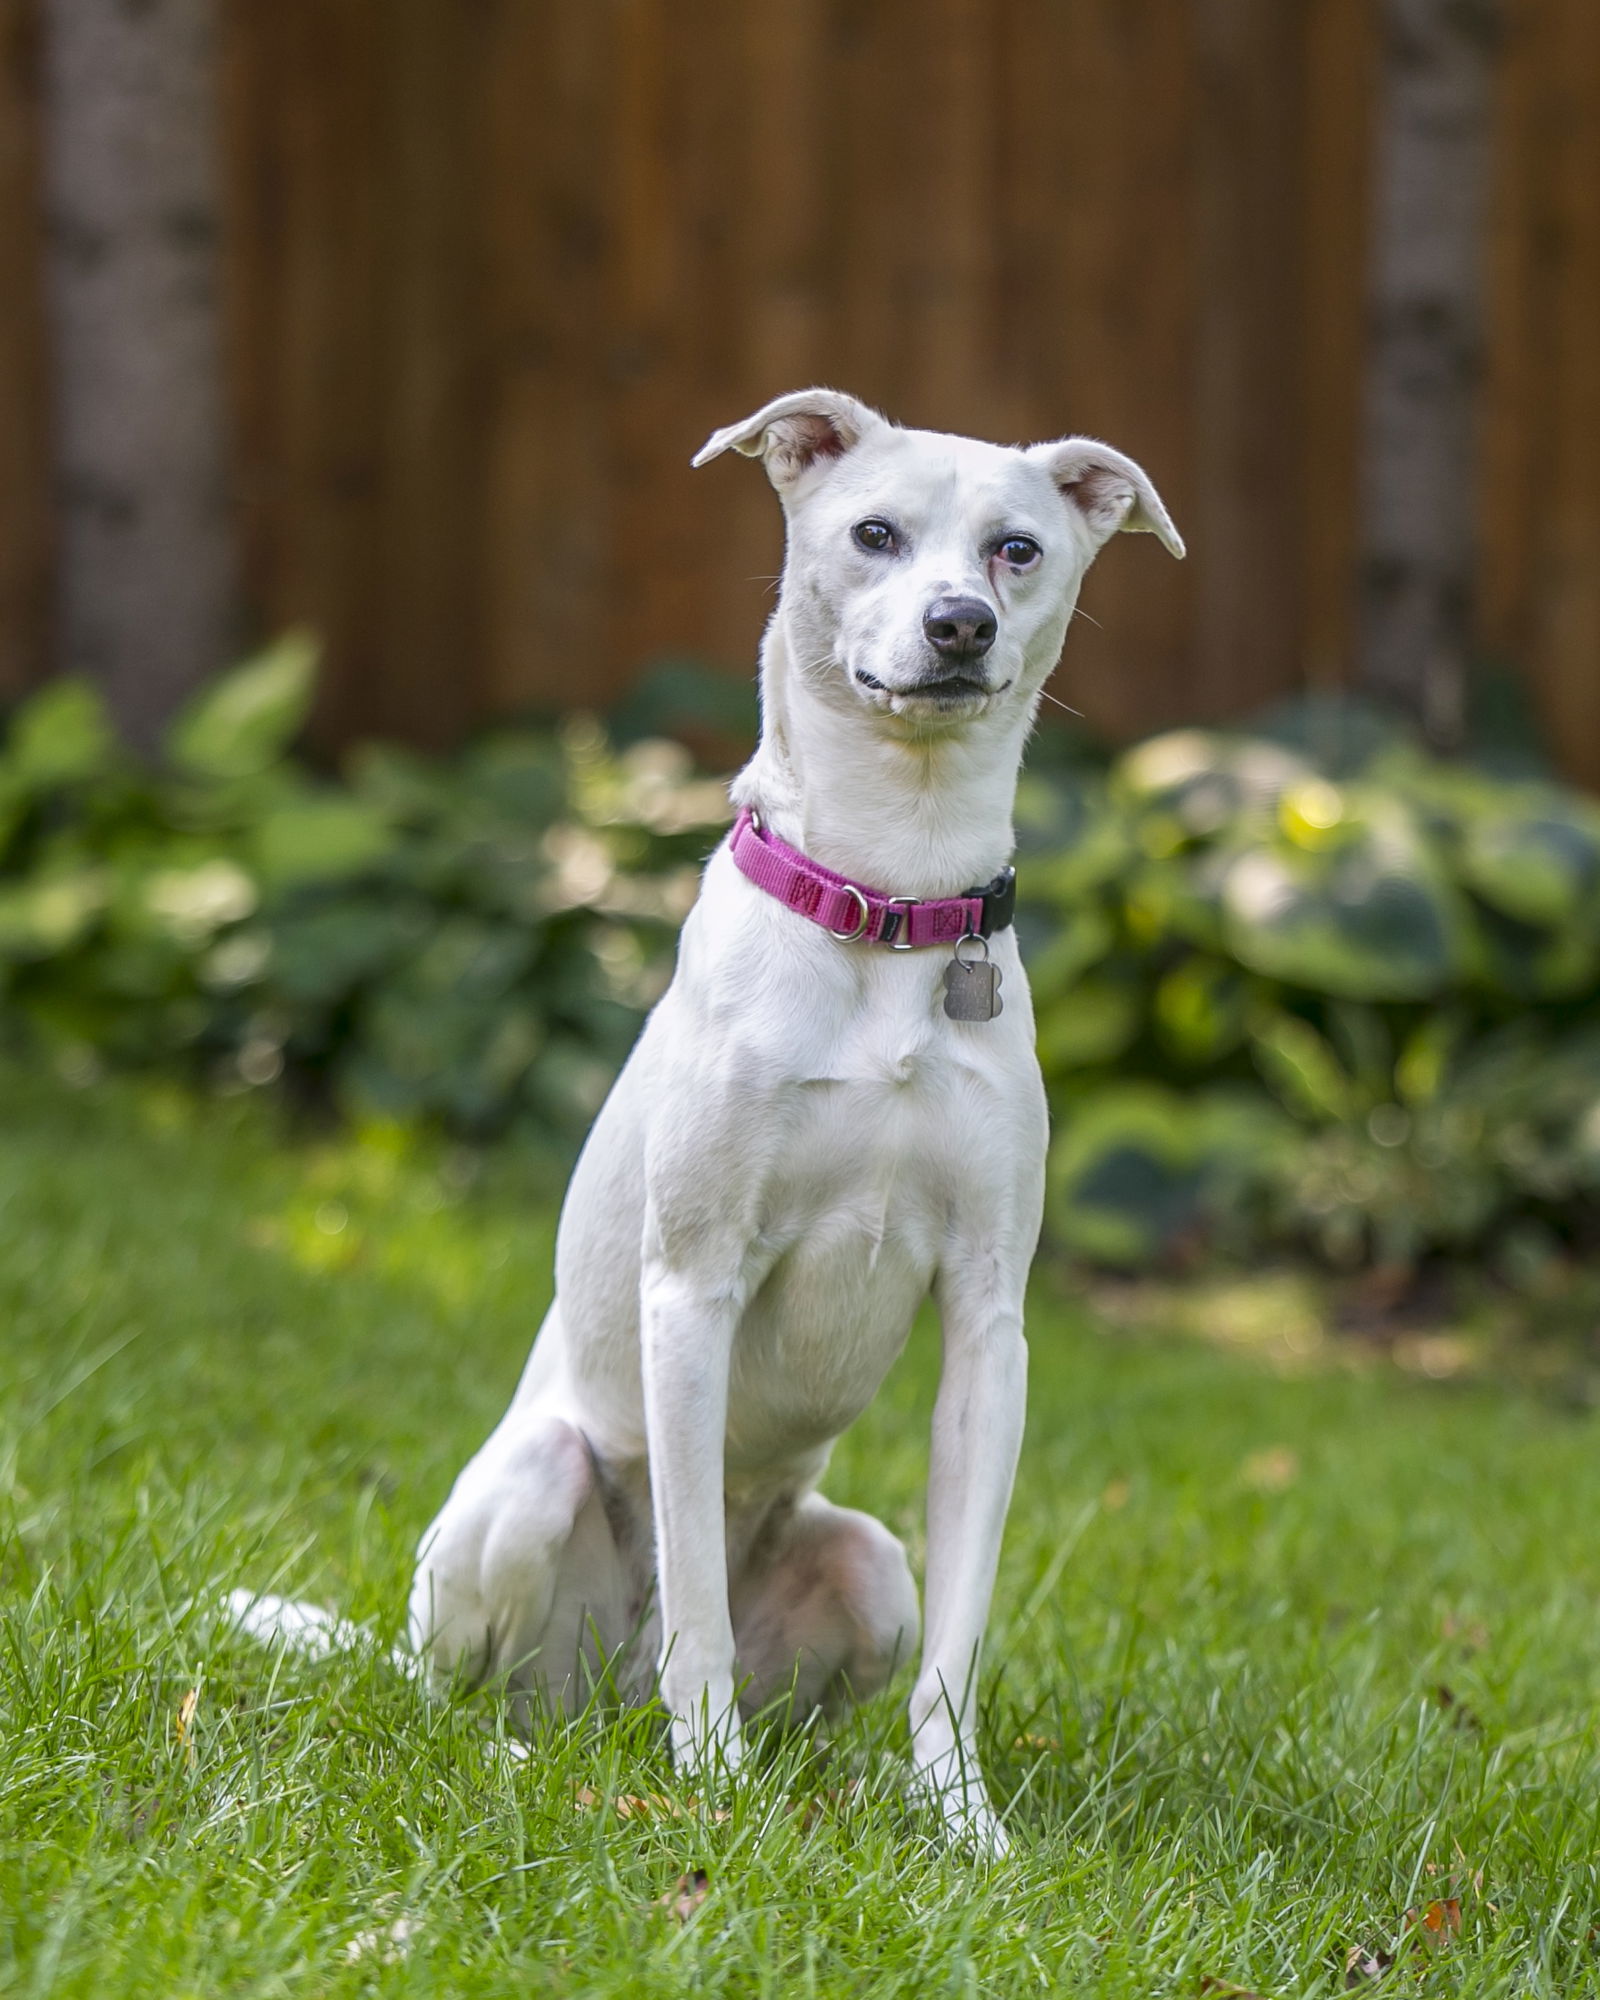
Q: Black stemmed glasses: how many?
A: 0